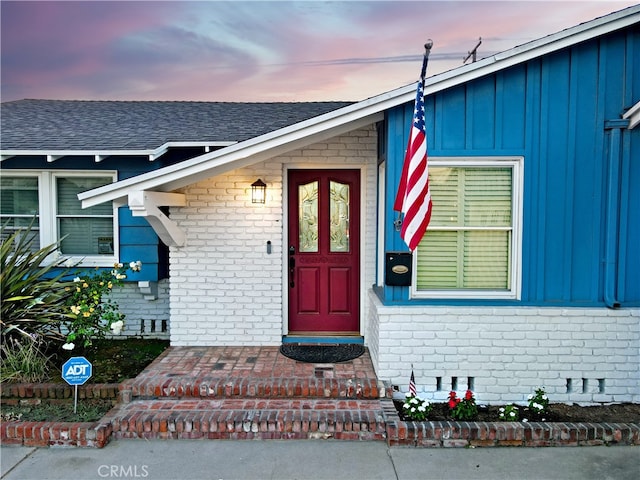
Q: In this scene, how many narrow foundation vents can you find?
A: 9